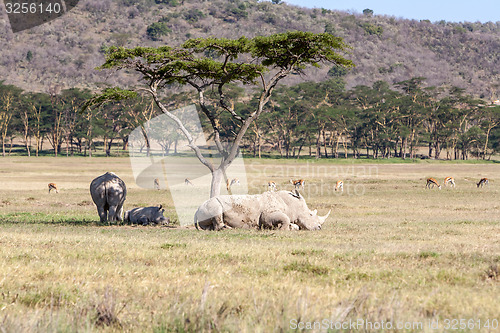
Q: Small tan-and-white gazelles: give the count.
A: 10